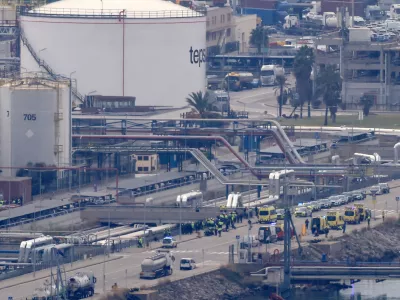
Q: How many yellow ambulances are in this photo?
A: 5